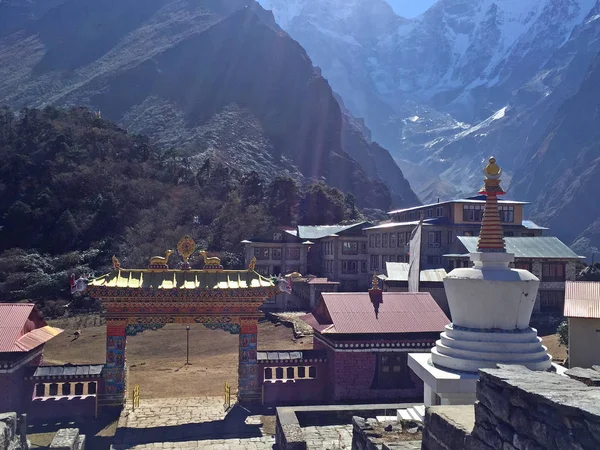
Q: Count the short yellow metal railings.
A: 2